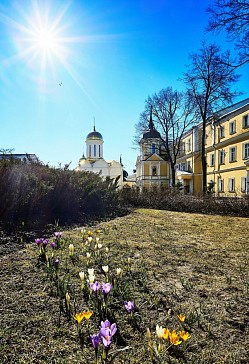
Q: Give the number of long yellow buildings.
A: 1